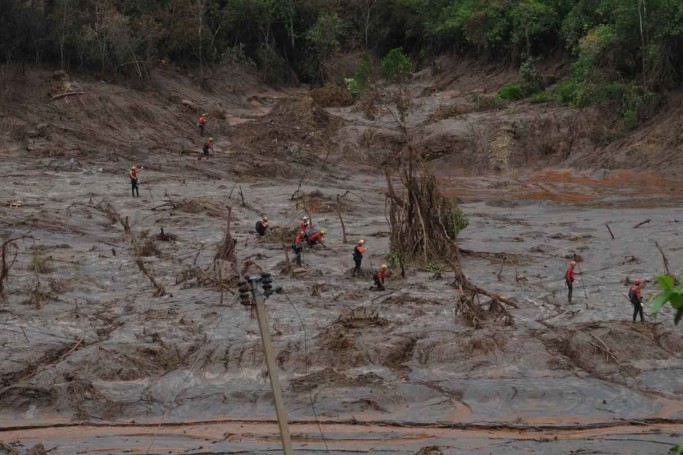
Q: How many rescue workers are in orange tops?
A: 11